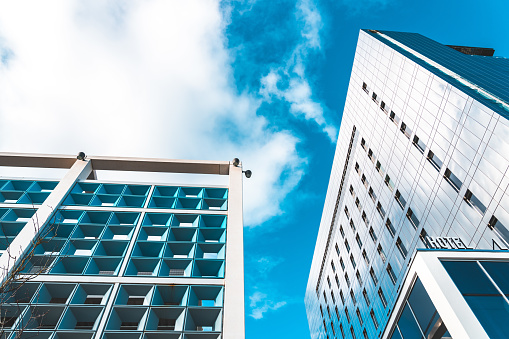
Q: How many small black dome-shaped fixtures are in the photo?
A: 3